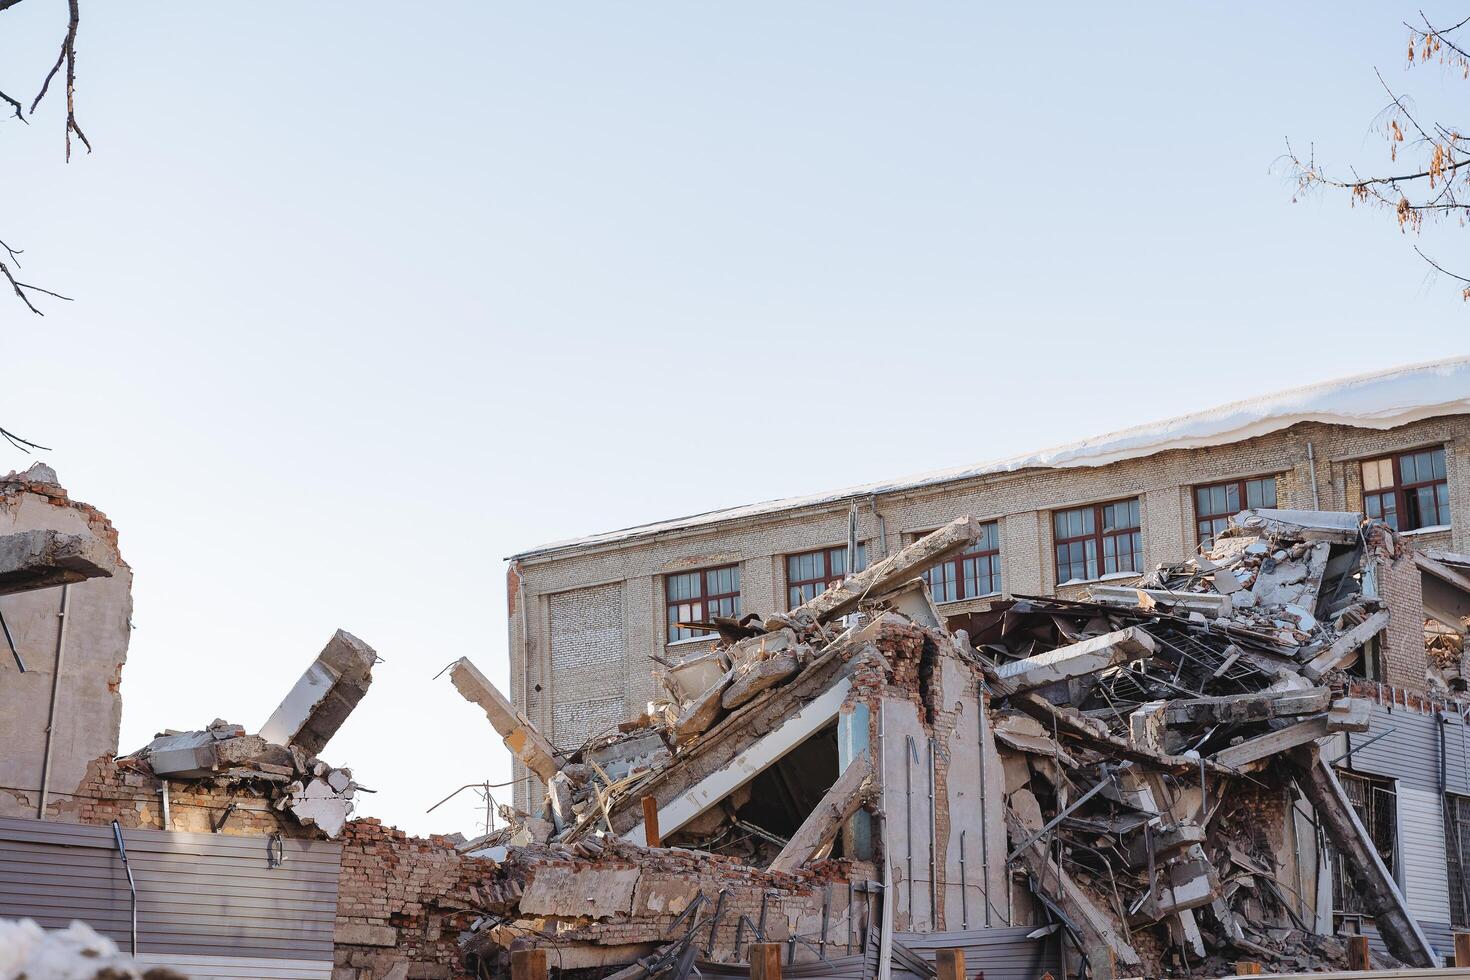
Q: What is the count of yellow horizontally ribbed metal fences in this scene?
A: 0